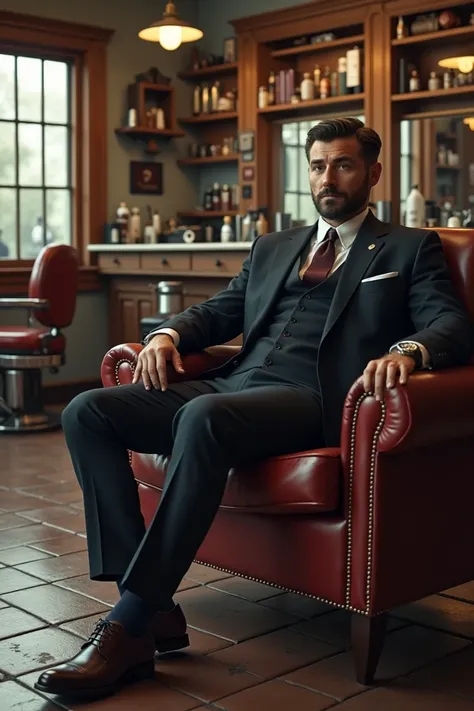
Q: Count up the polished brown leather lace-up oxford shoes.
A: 2